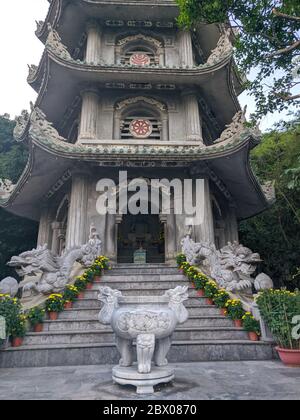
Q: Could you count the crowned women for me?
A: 0